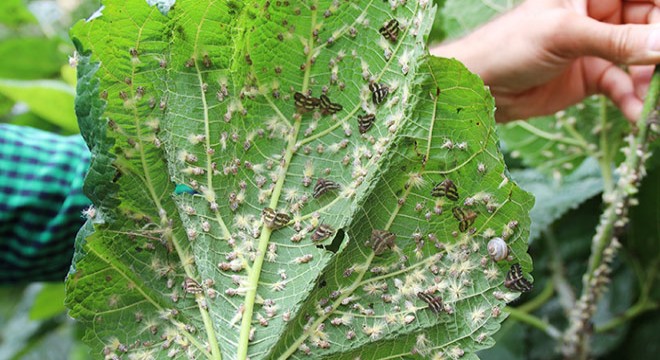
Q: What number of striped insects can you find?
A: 14